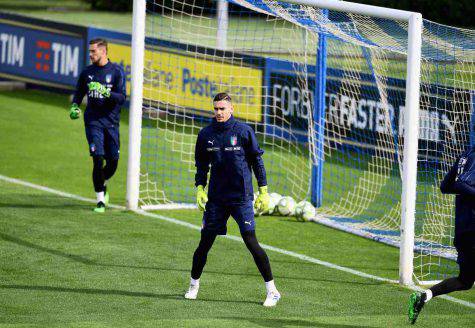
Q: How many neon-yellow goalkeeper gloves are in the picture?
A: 2